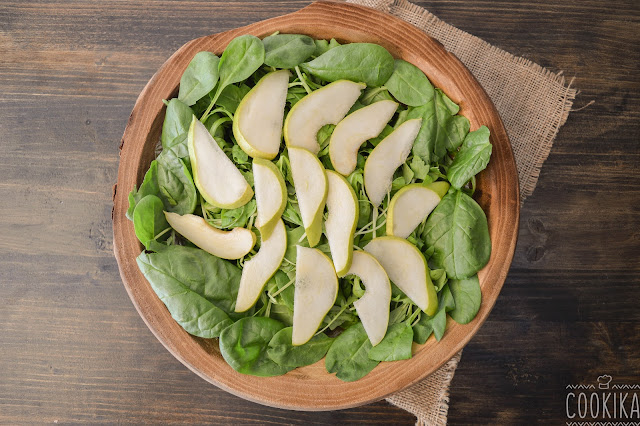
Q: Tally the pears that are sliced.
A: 14